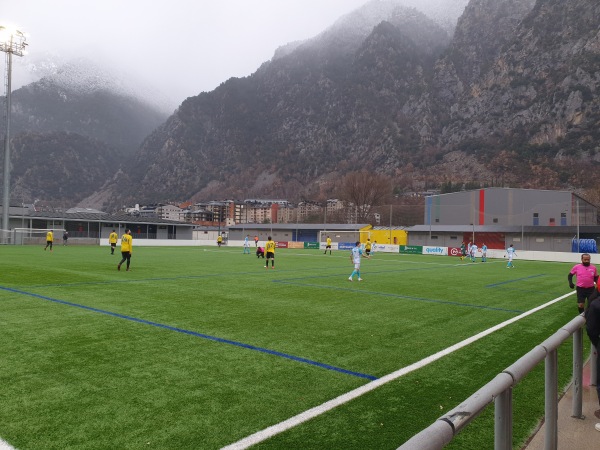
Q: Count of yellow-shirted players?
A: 7